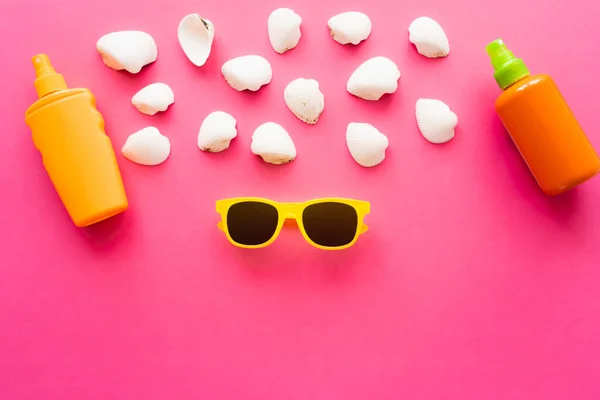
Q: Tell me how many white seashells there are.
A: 14